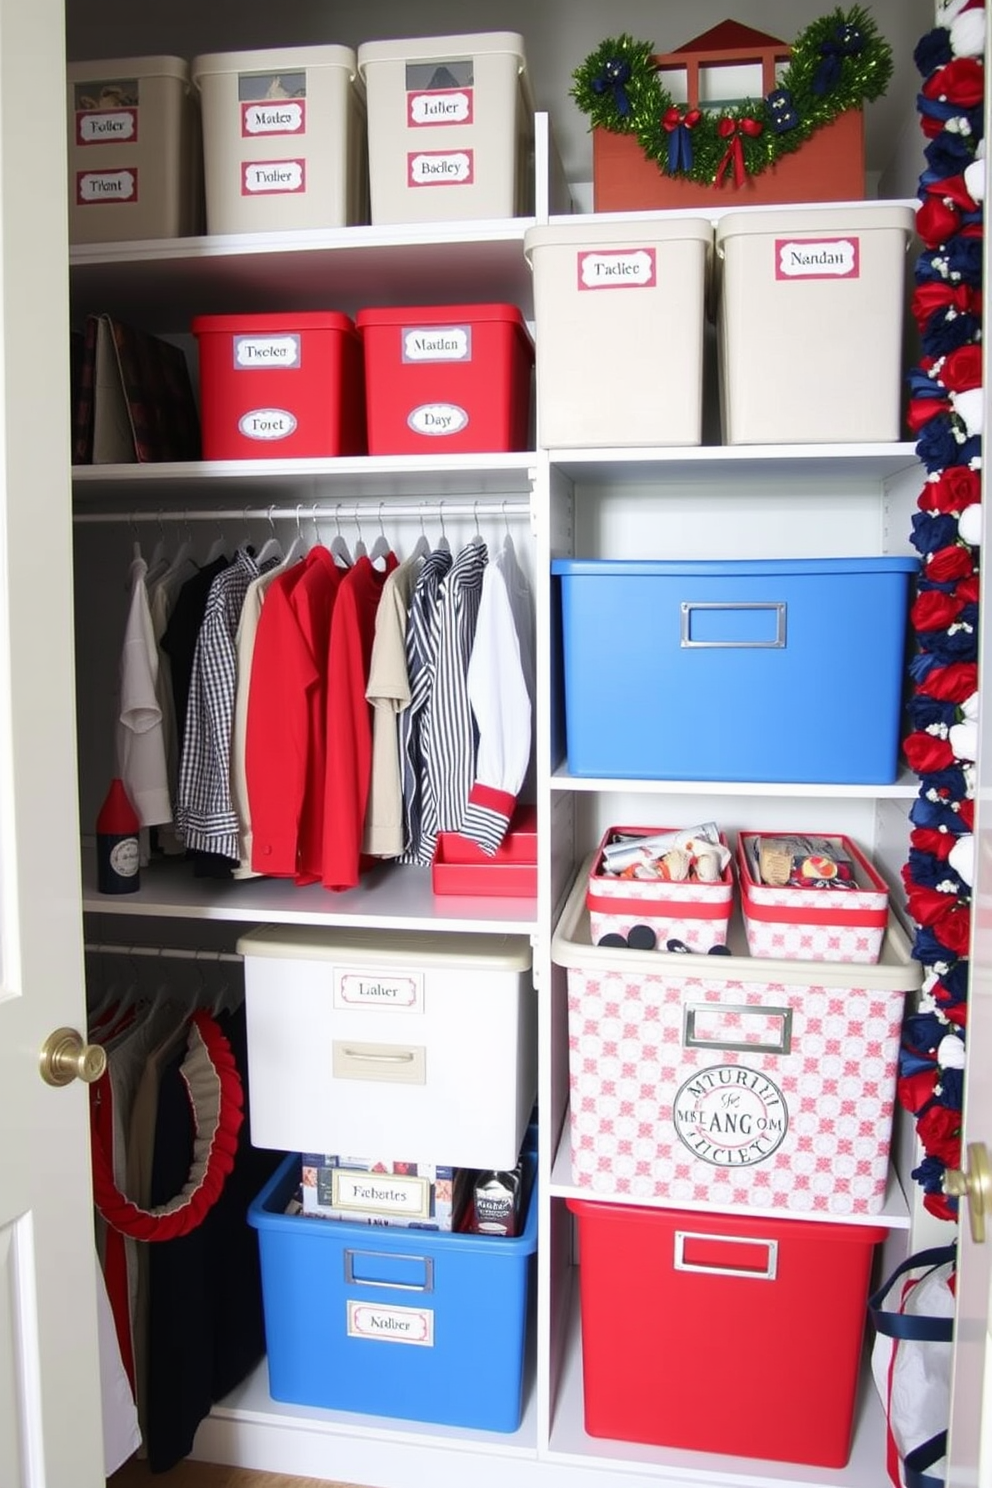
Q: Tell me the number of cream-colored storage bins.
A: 5